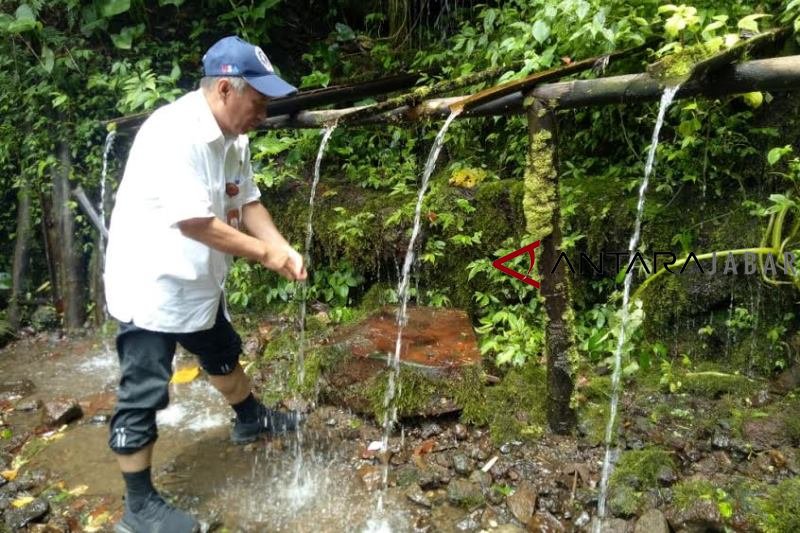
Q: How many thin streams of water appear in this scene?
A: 4